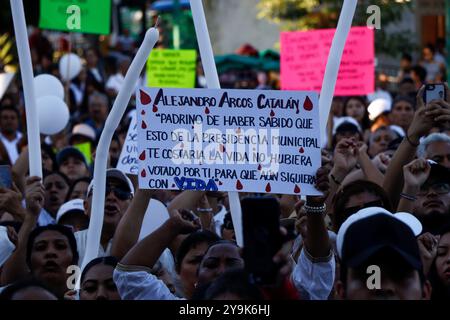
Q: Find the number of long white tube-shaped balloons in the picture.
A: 4